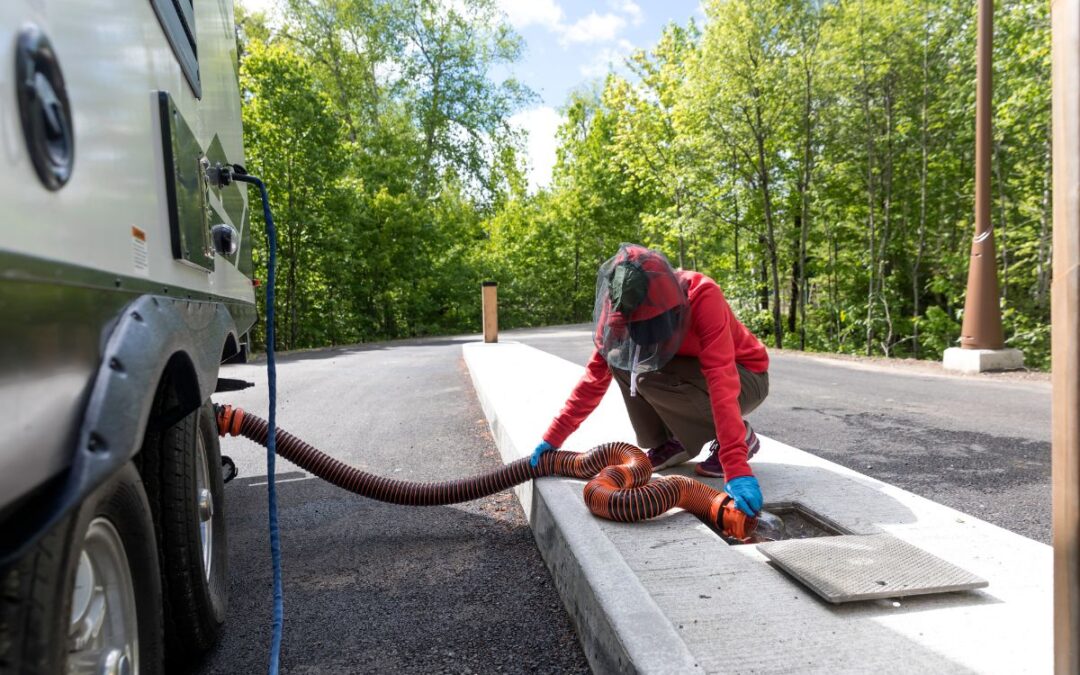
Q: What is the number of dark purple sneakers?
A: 2